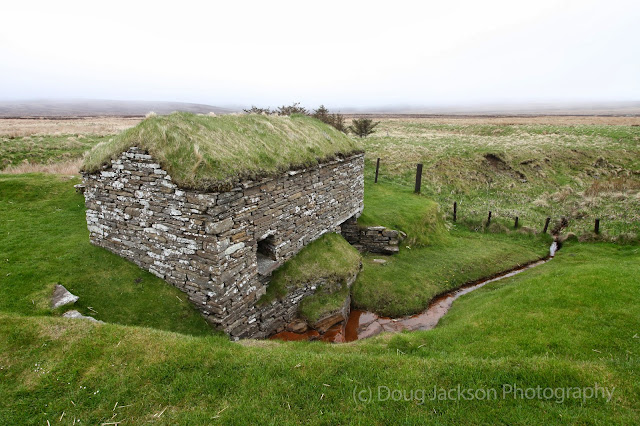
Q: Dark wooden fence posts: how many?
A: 7